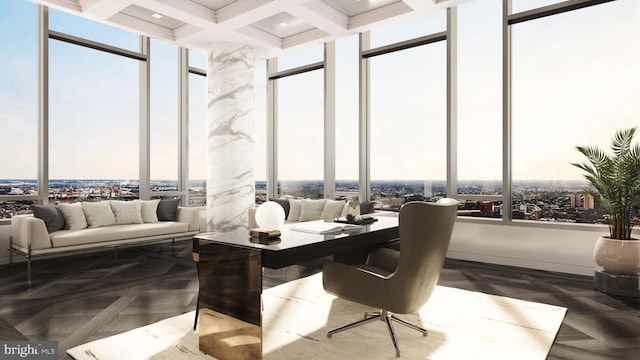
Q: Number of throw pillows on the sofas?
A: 12